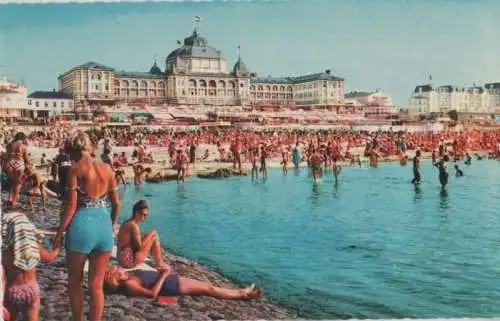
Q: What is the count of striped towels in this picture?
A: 1